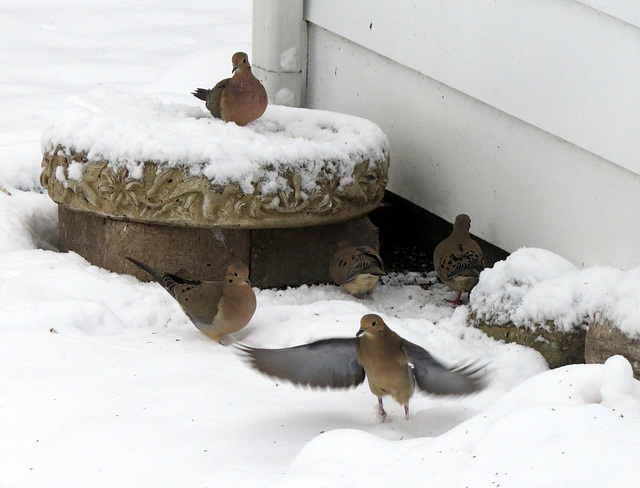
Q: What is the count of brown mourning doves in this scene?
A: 5